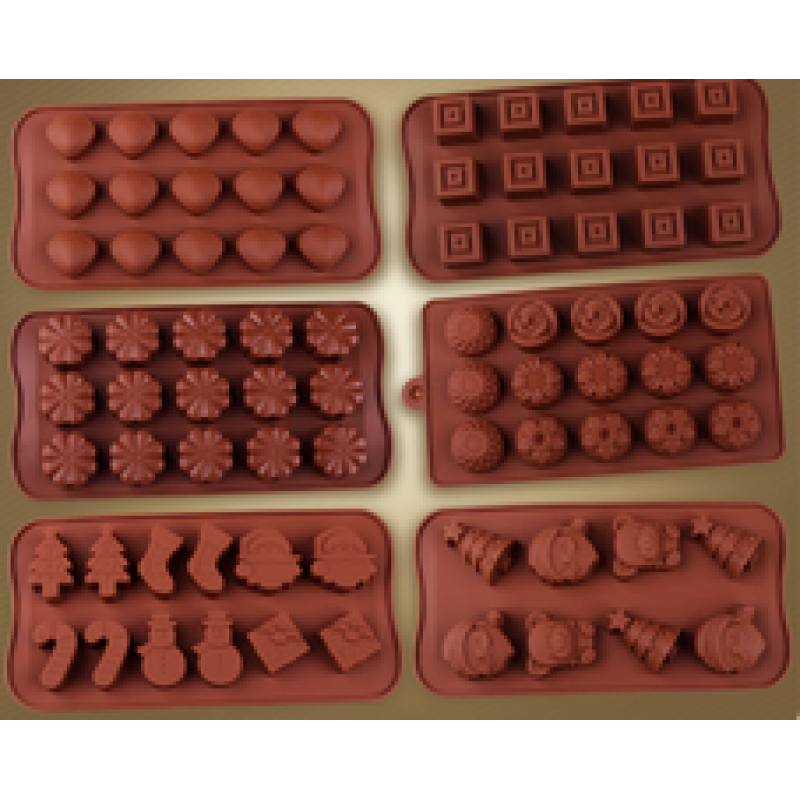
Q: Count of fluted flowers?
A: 15